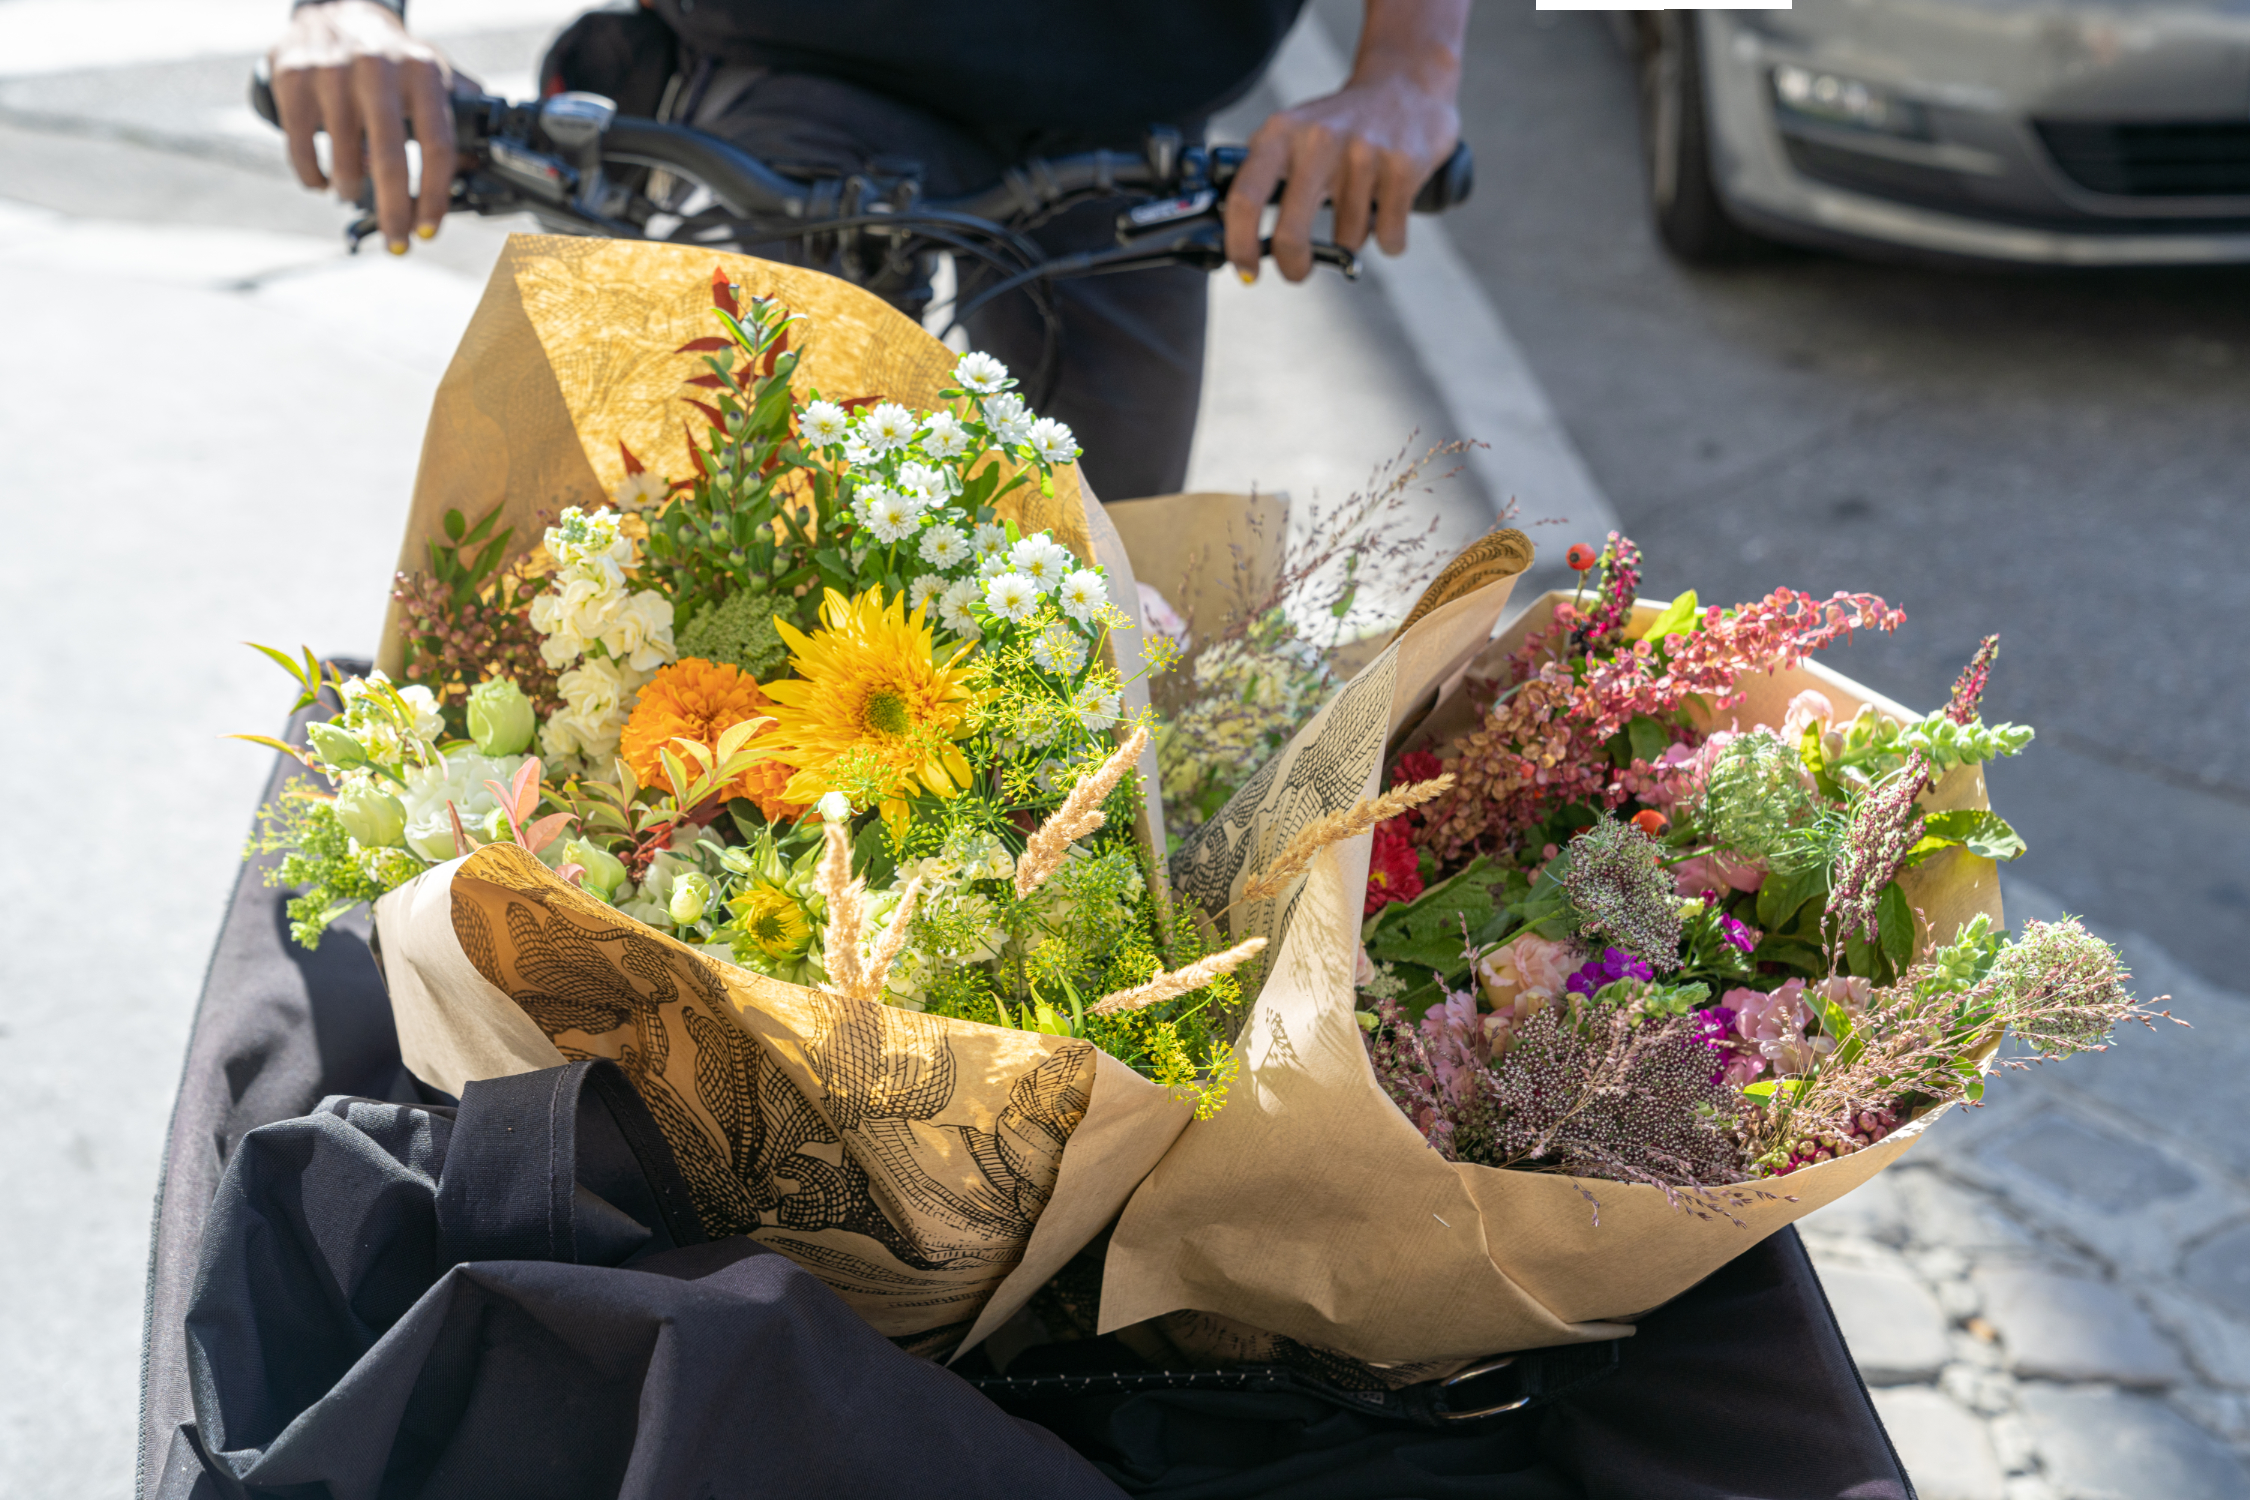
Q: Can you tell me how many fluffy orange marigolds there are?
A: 2